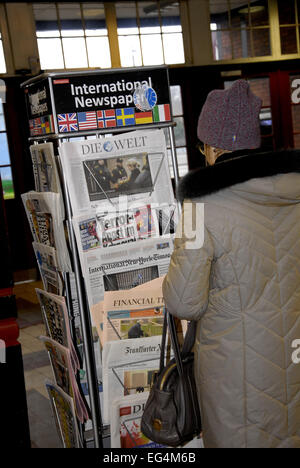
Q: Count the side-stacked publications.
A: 6